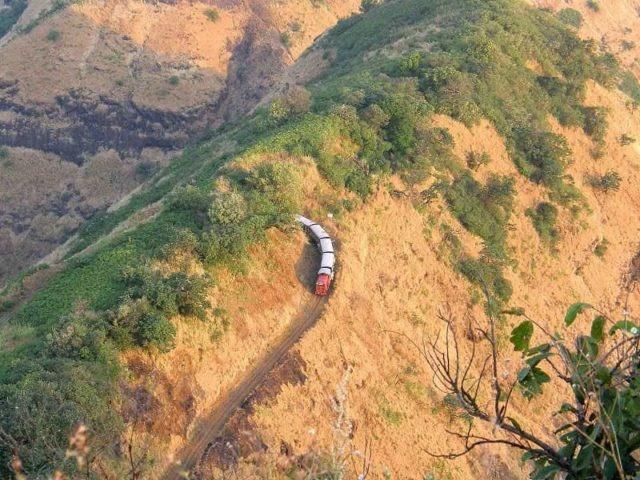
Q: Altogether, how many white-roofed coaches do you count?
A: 5